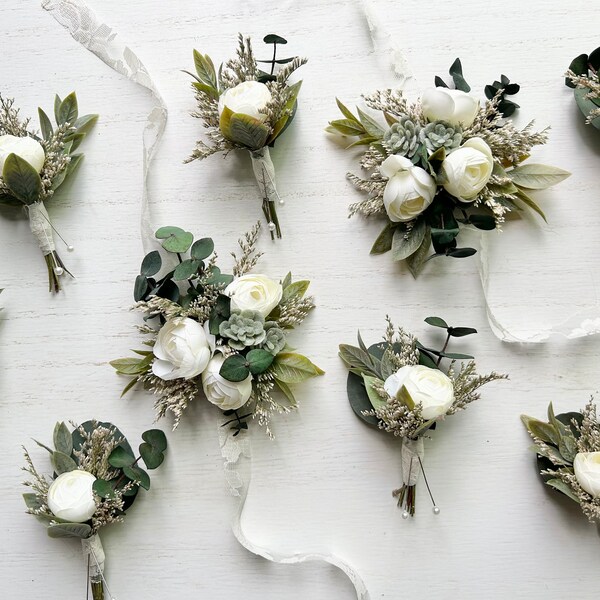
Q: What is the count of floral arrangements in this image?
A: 8